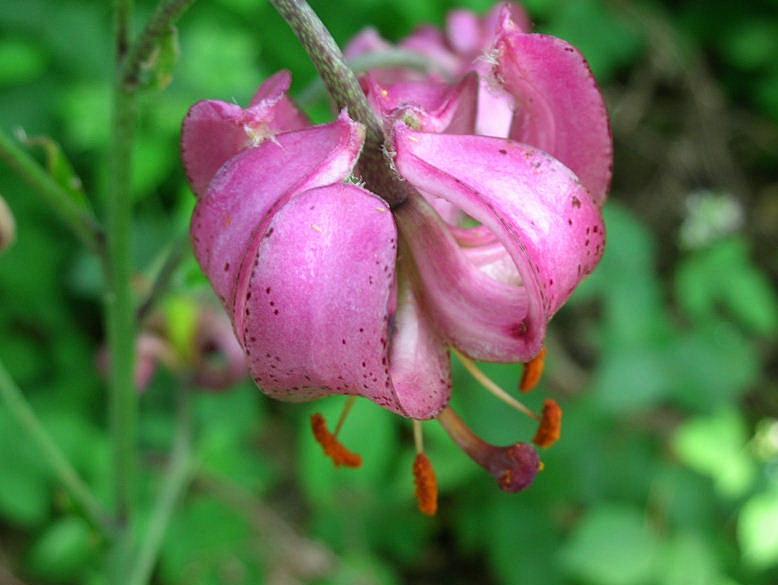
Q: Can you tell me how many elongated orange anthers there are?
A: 4